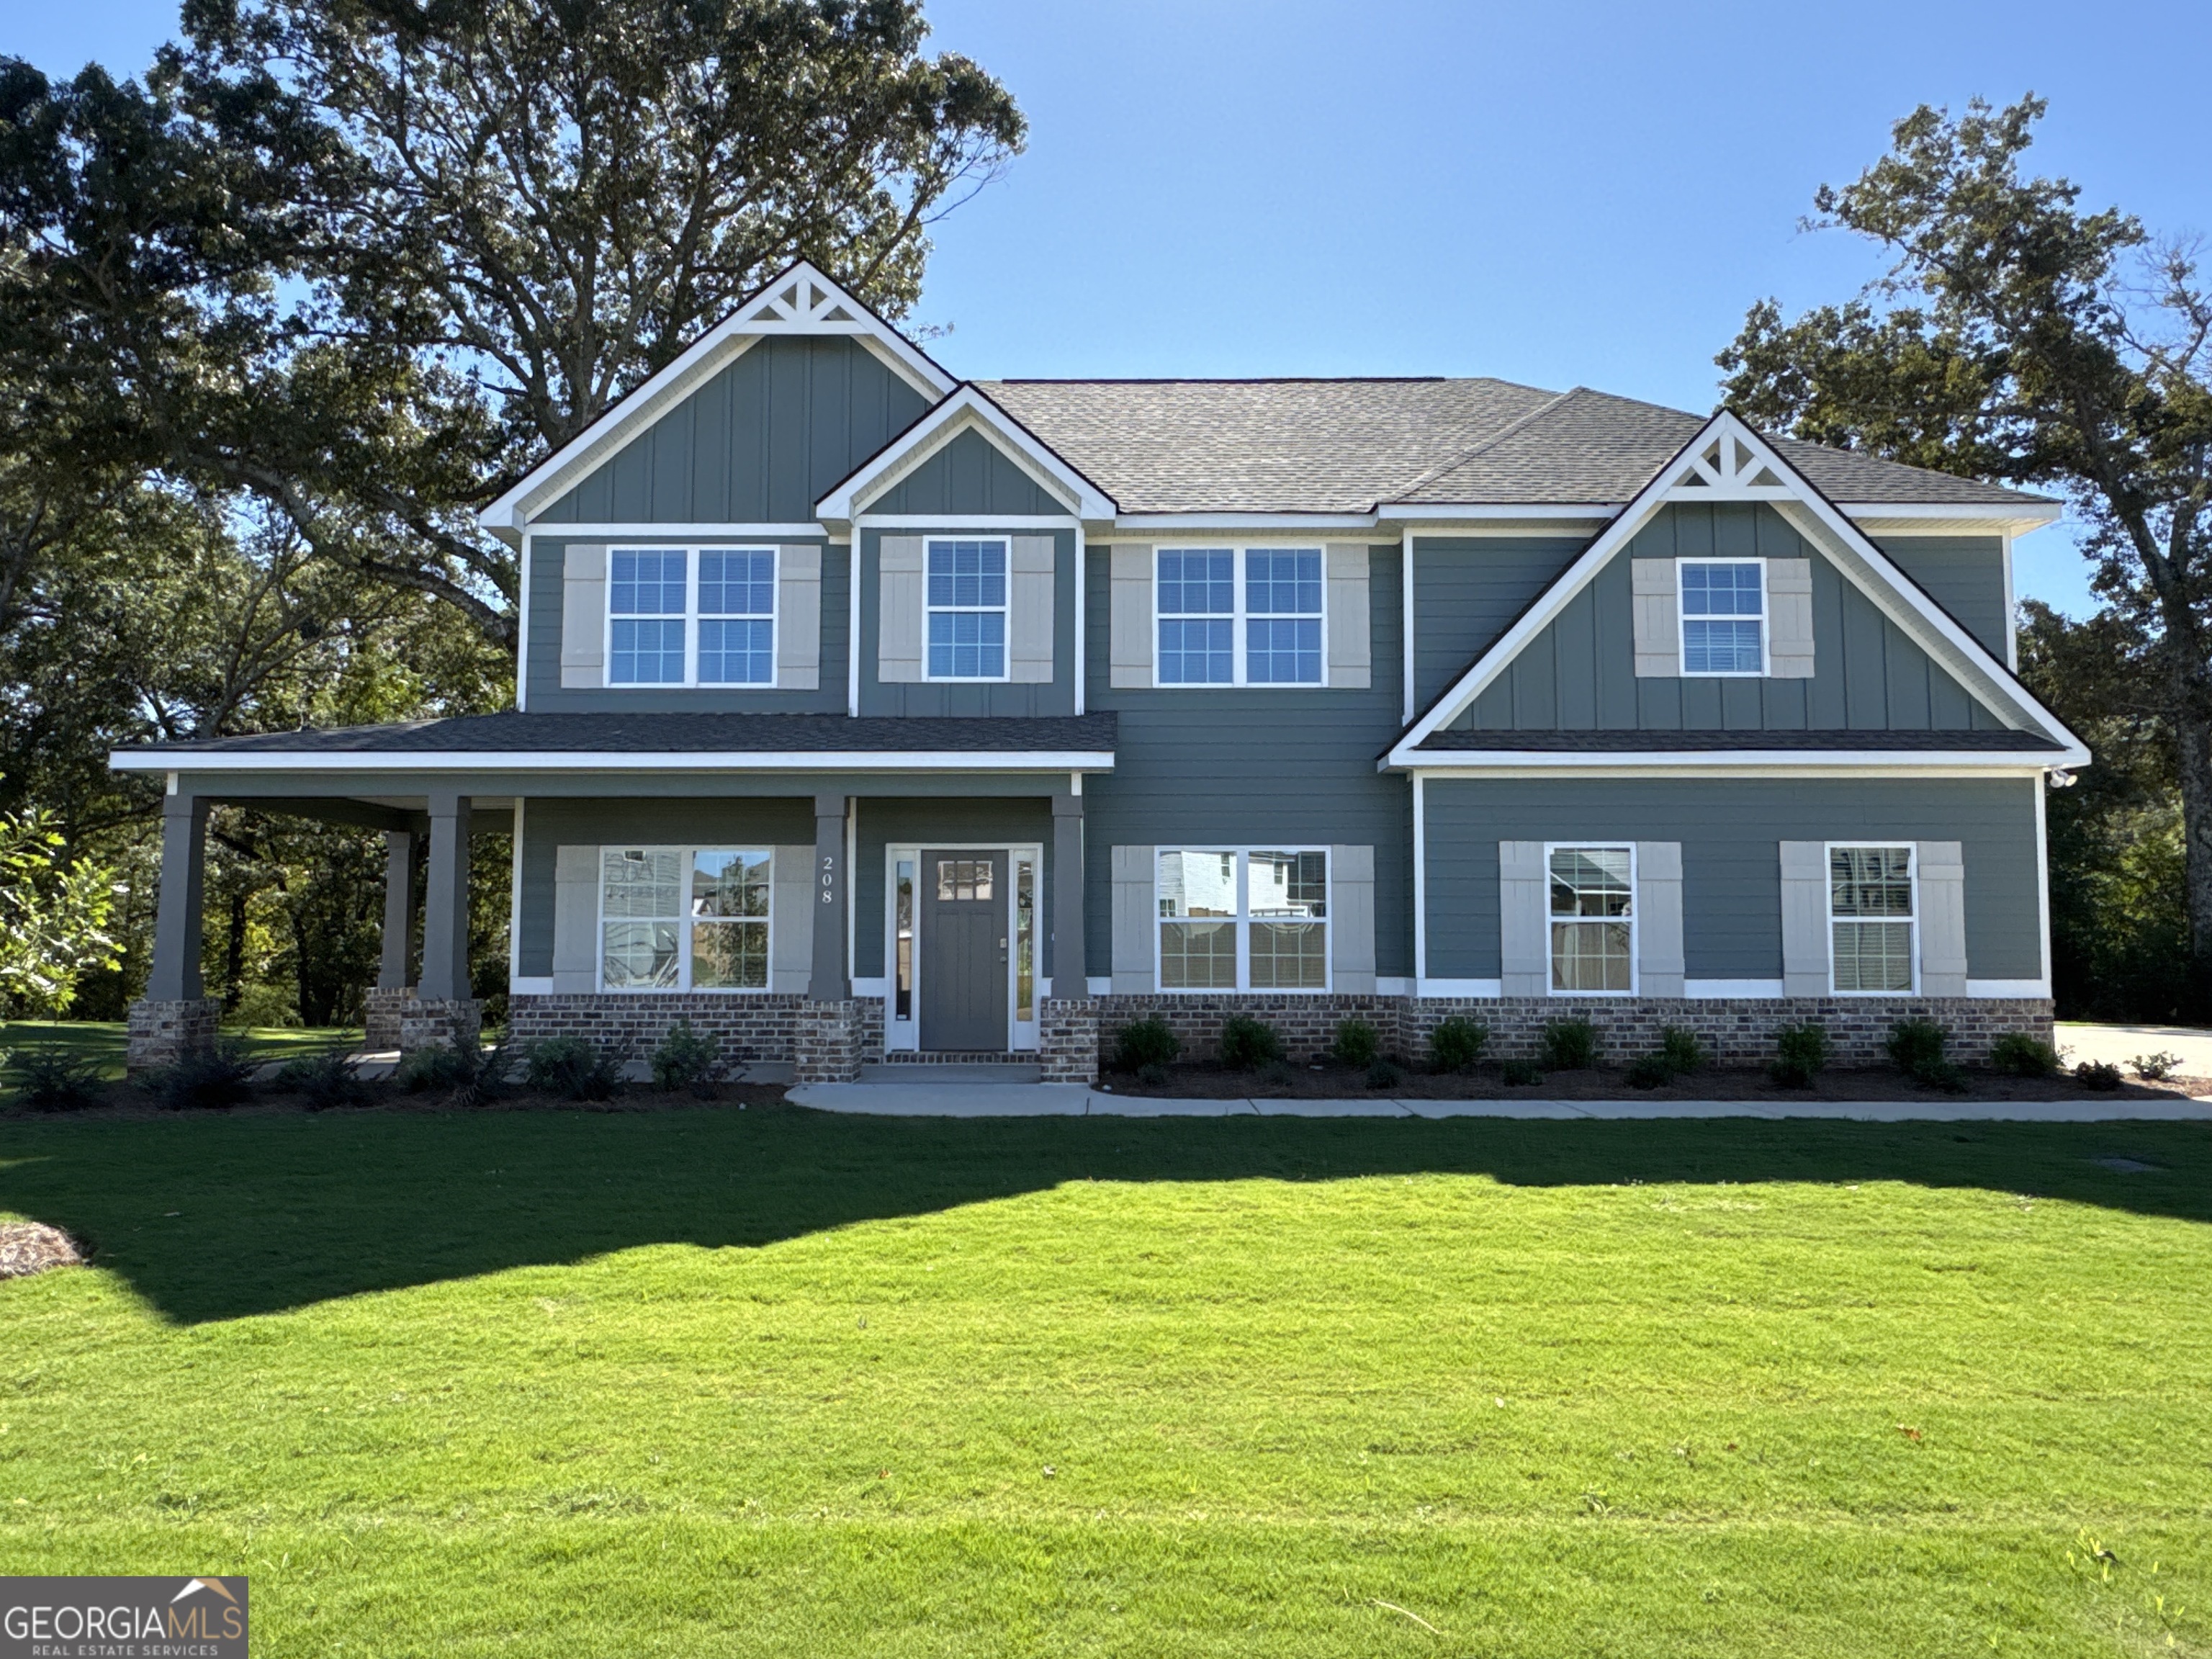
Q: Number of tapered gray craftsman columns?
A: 5